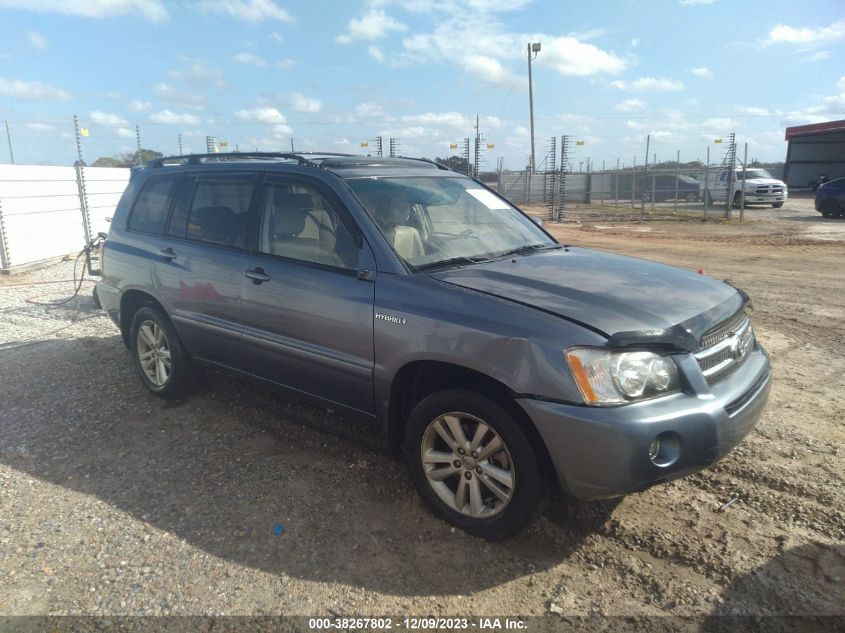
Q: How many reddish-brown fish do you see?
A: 0